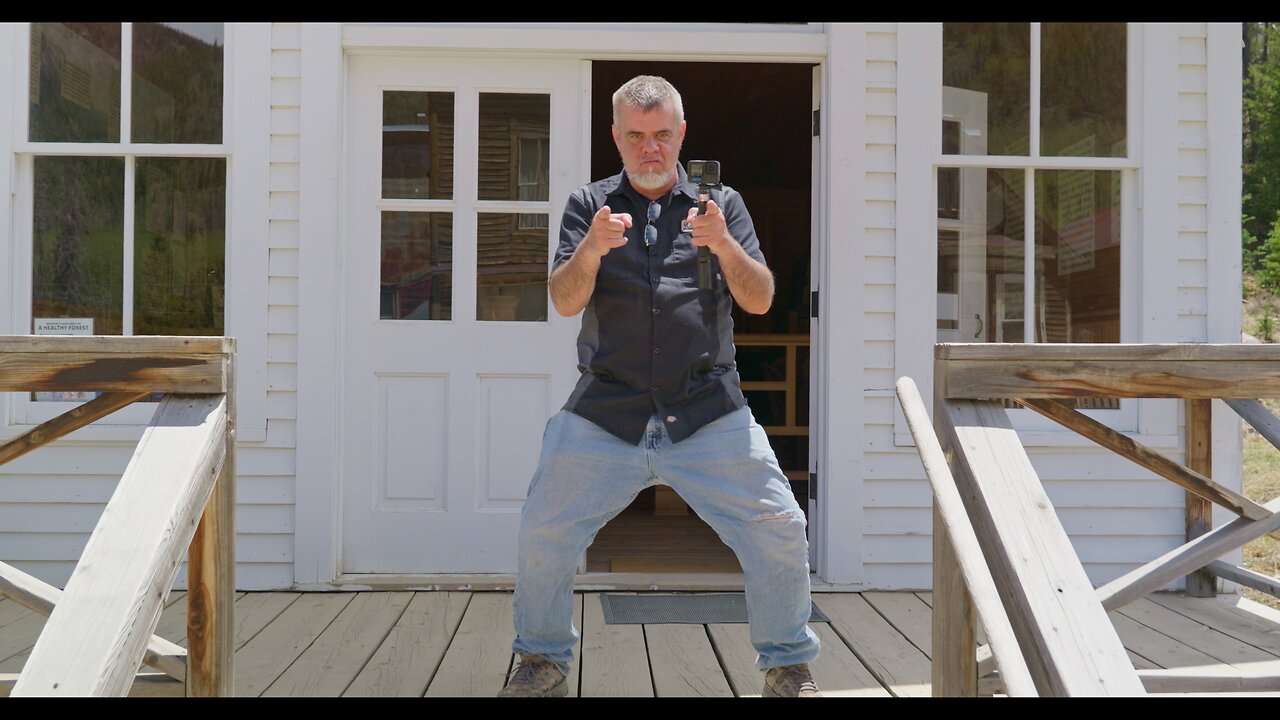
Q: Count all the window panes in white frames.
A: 12